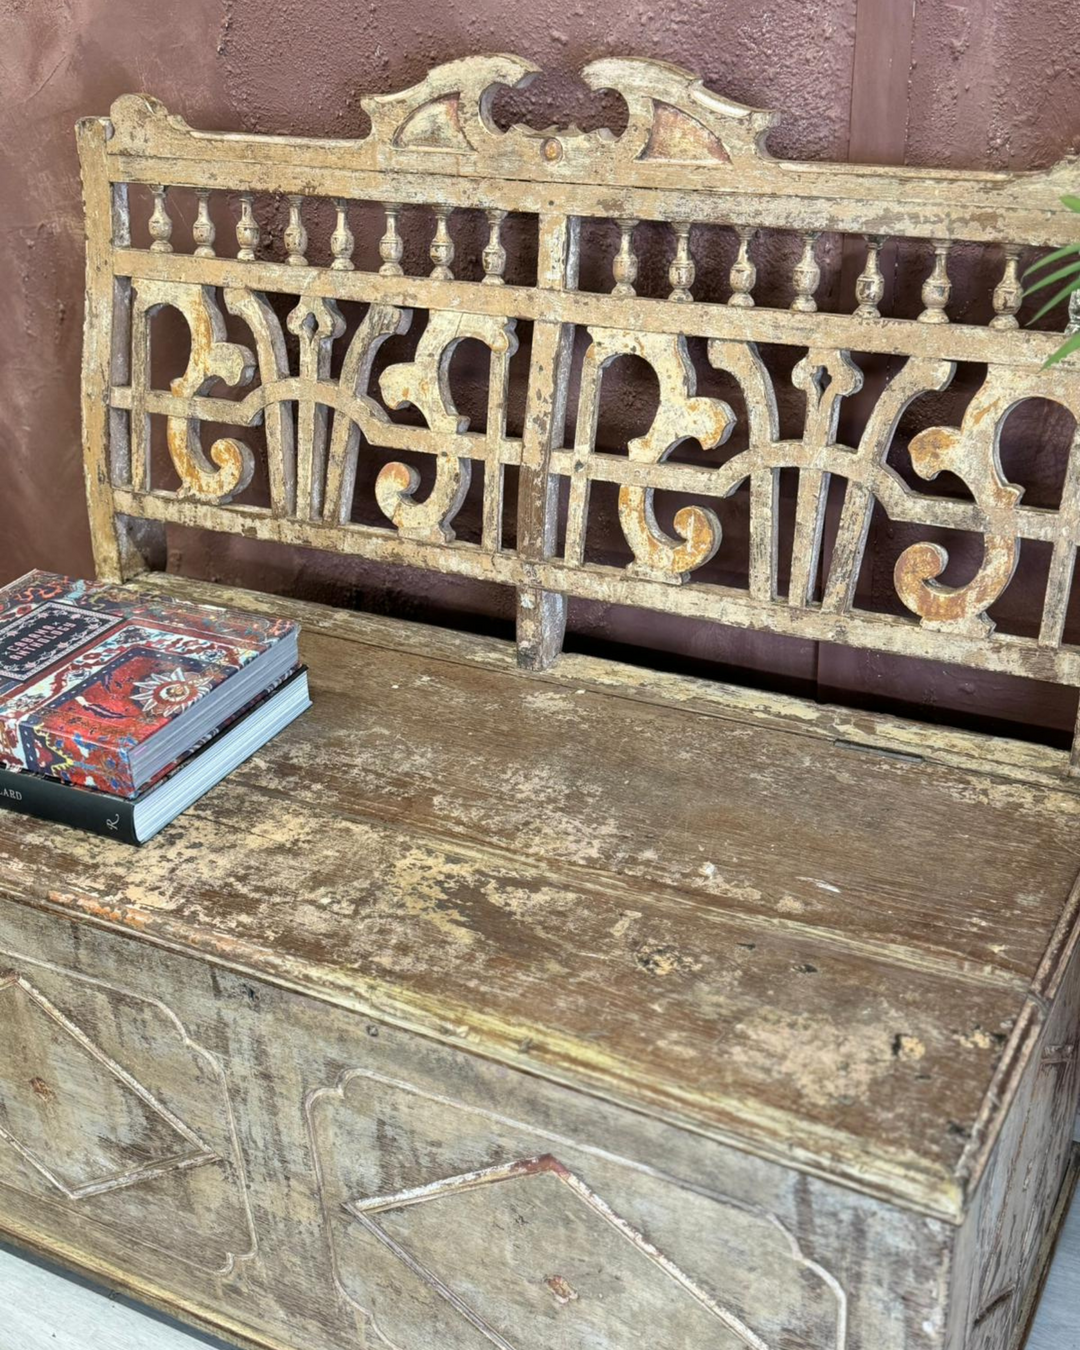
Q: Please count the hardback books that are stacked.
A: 2